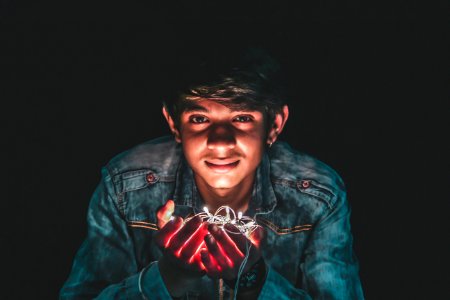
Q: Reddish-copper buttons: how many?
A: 2